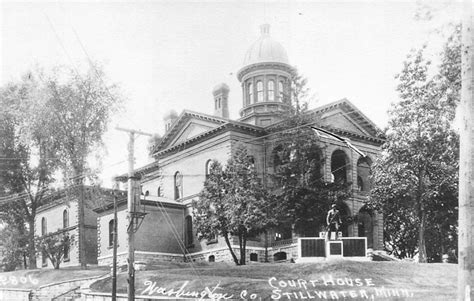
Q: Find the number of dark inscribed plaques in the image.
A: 3